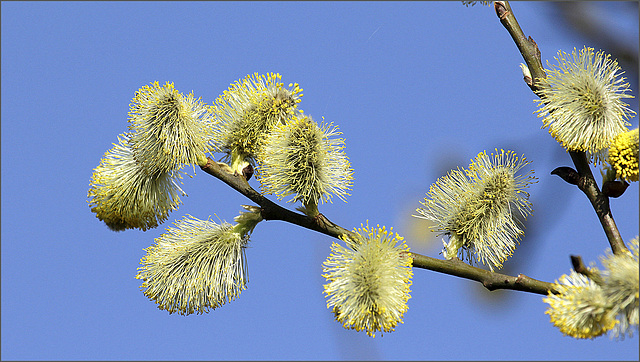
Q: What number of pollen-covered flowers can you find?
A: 11